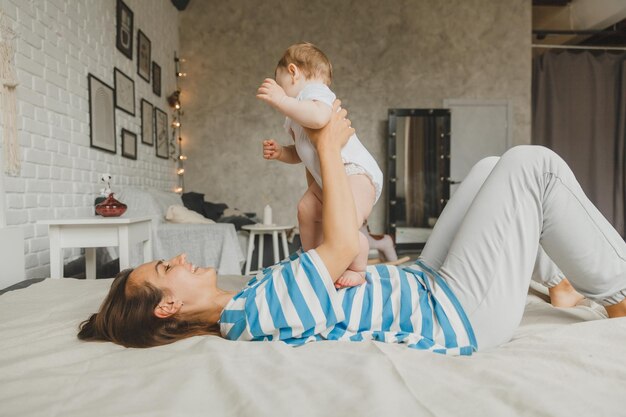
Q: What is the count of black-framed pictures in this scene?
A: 8